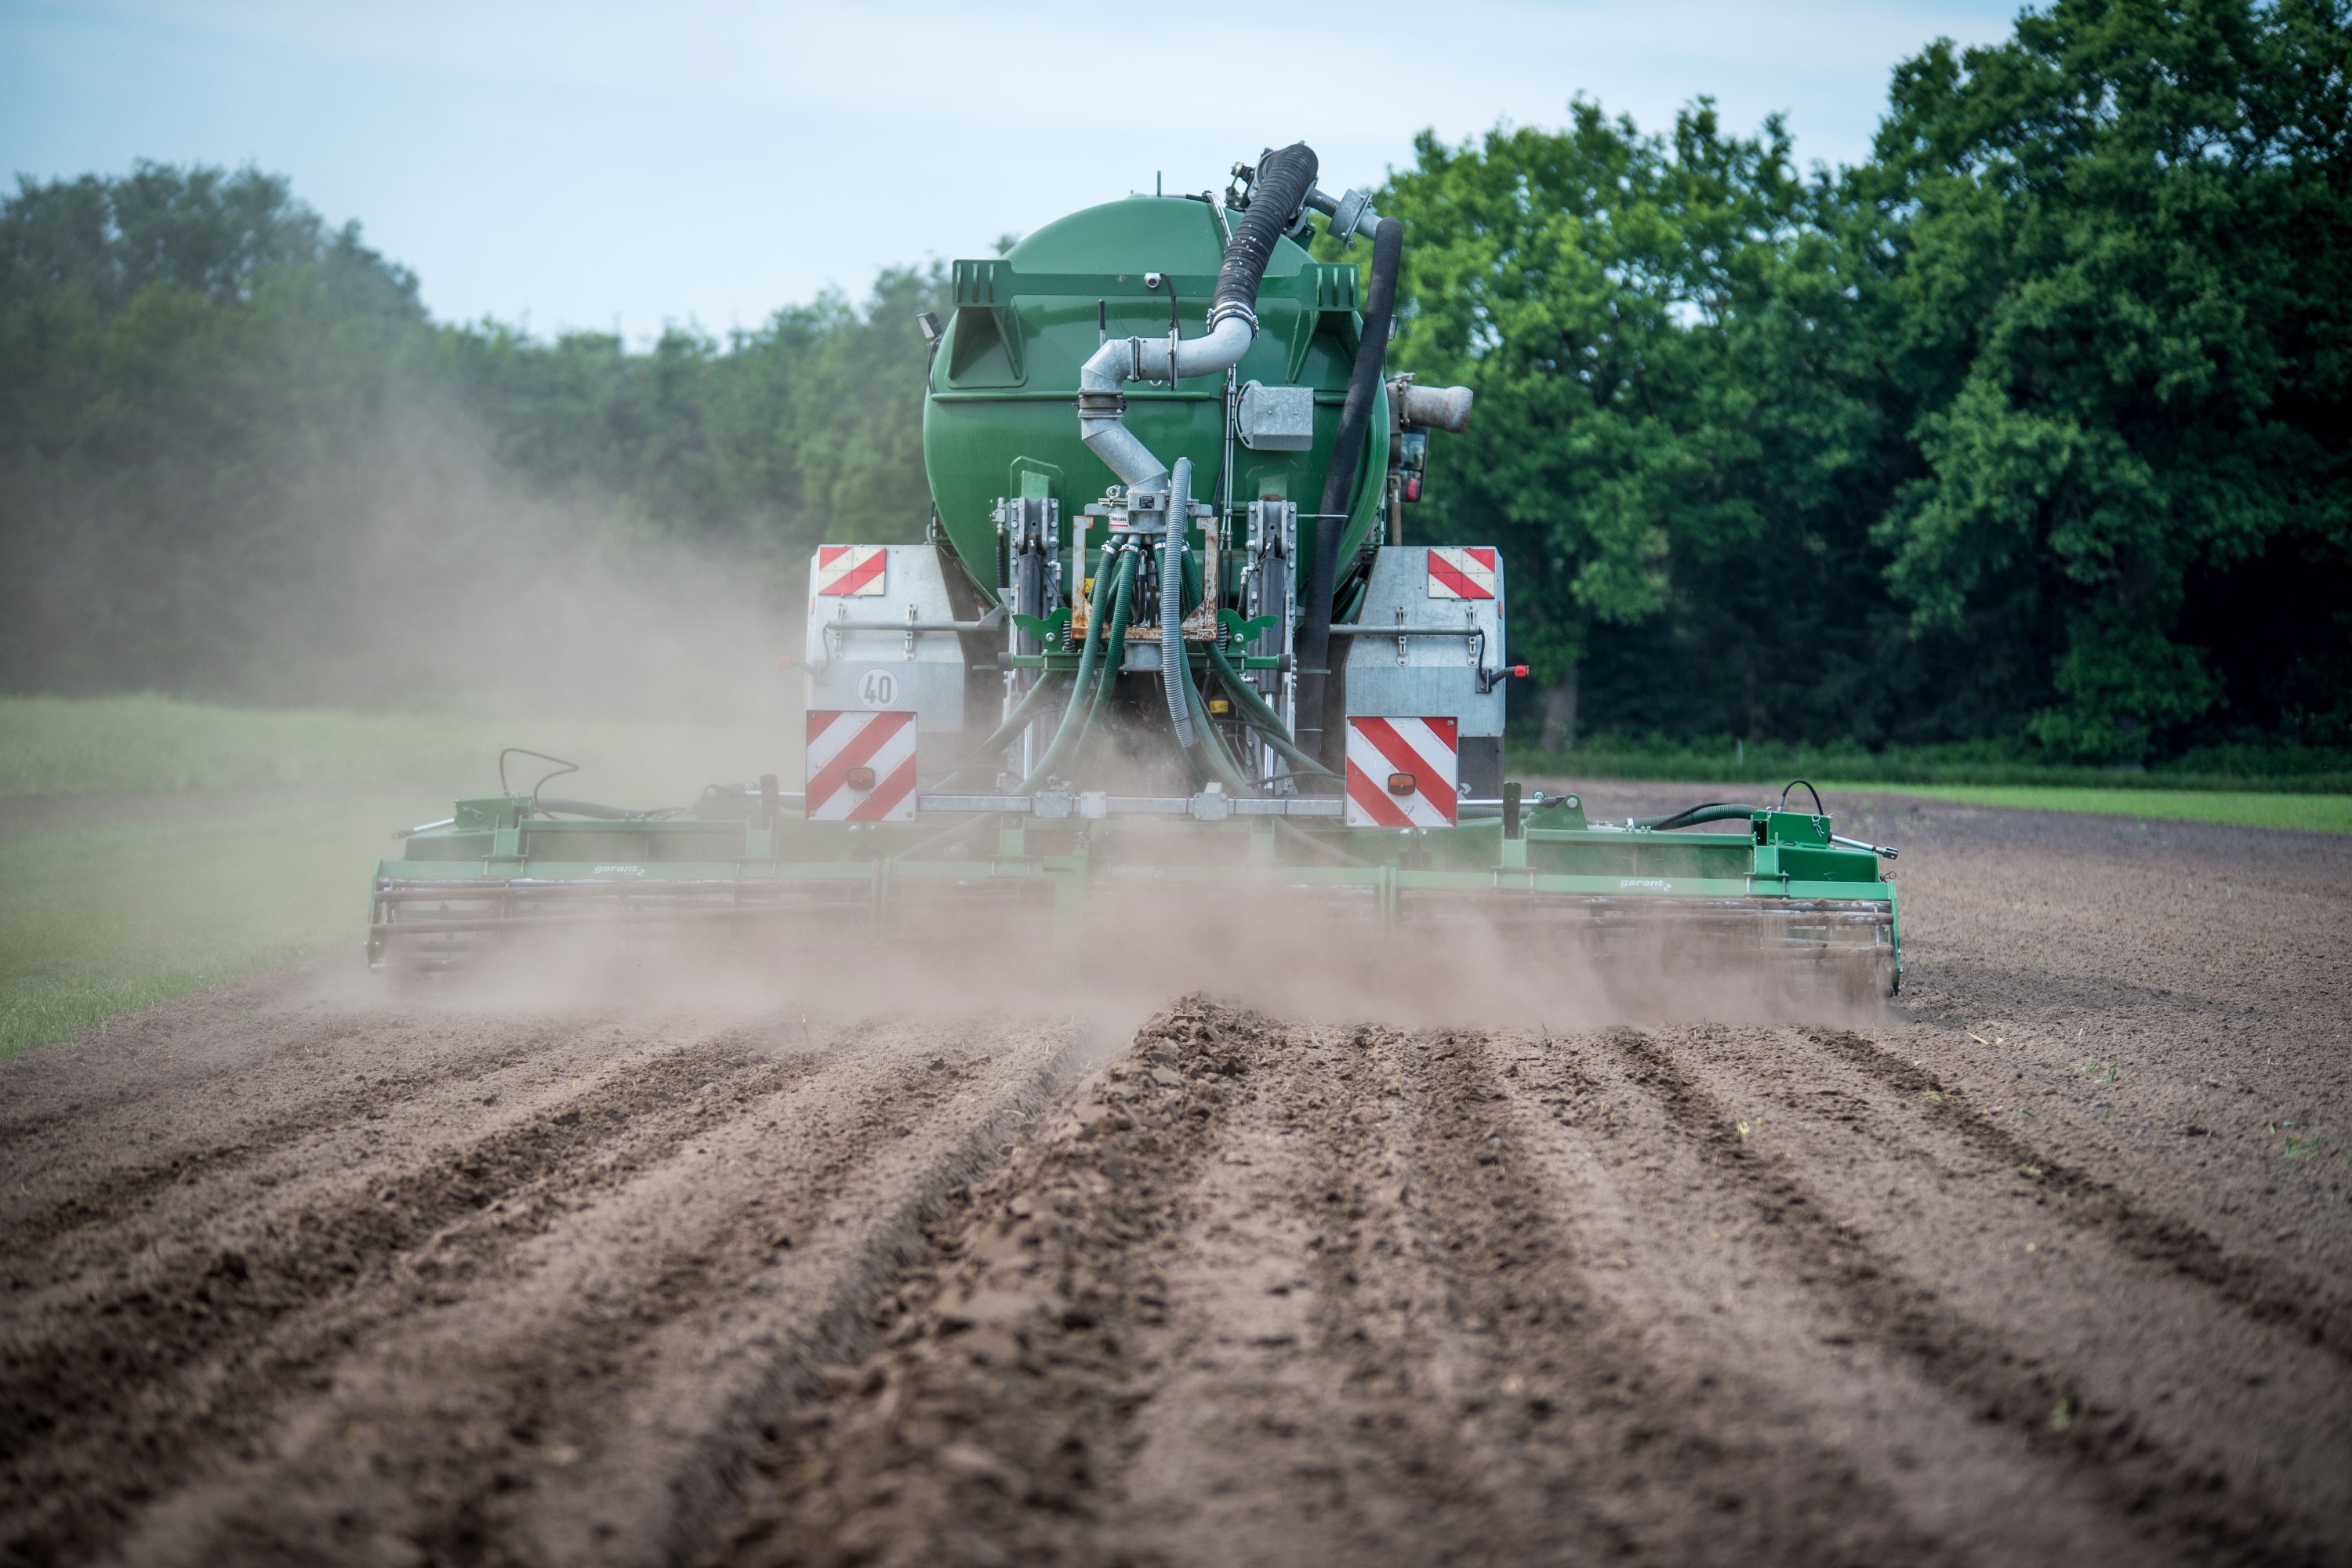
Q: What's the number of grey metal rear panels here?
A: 2